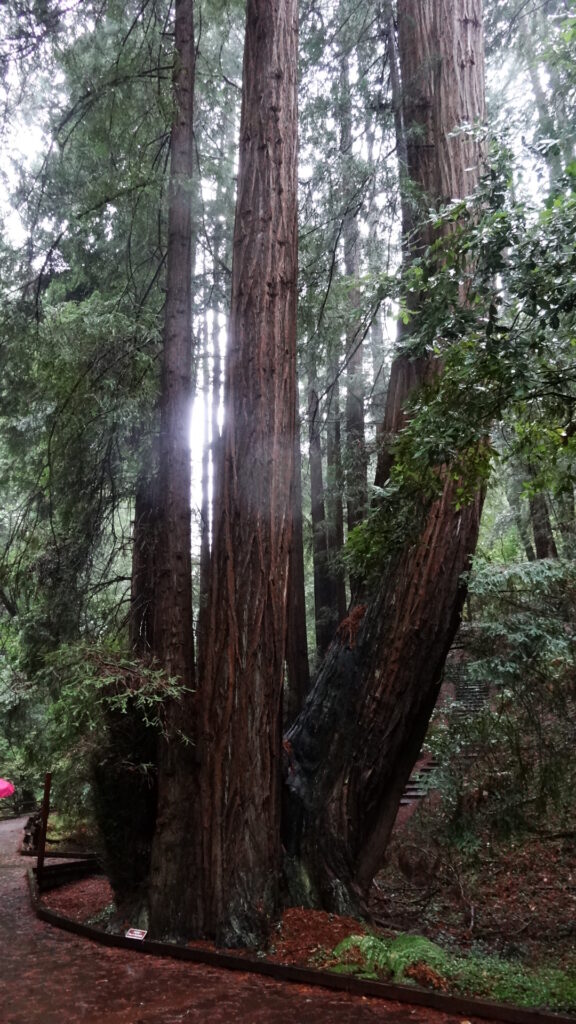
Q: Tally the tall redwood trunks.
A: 3